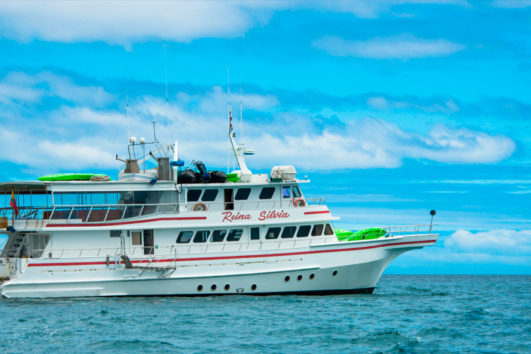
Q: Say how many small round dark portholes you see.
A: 8